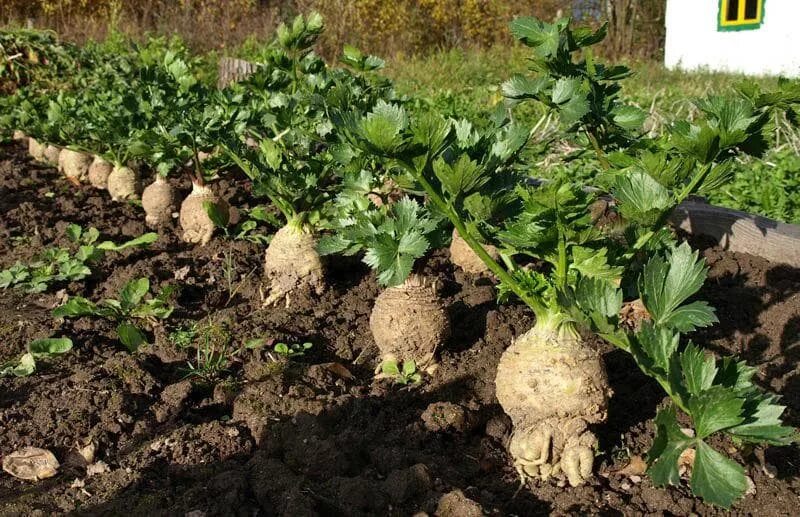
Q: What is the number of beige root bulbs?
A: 12